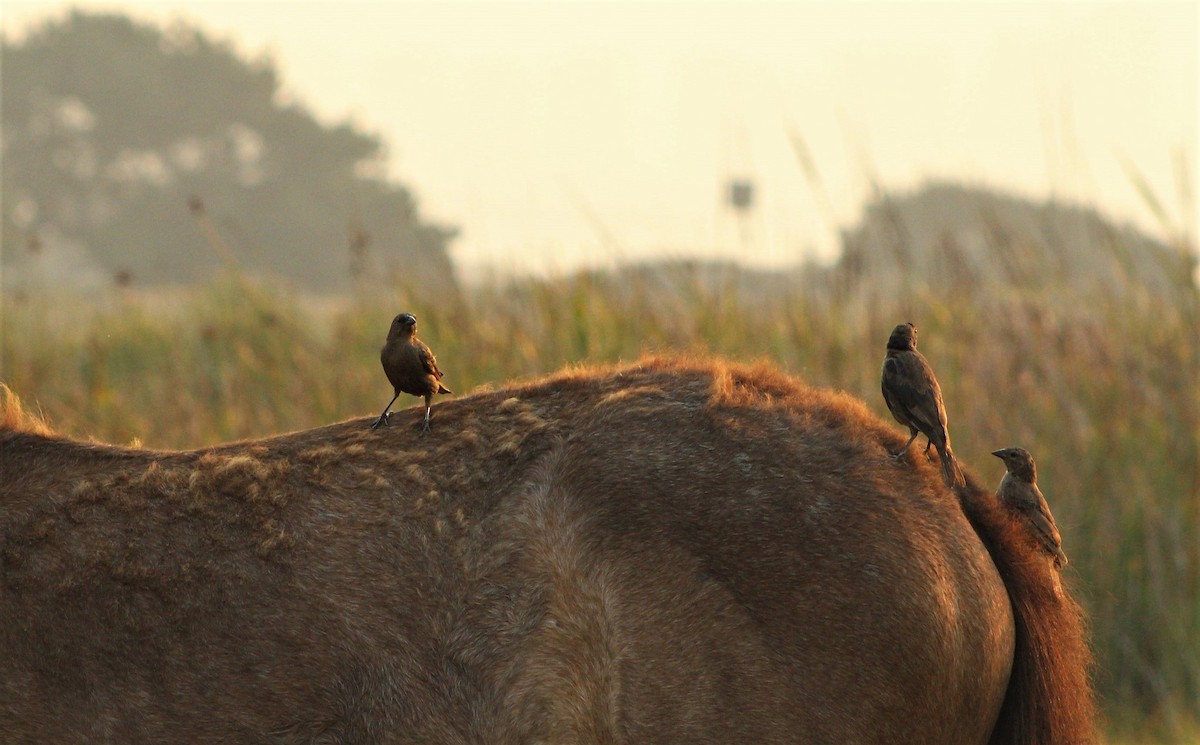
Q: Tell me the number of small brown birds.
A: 3